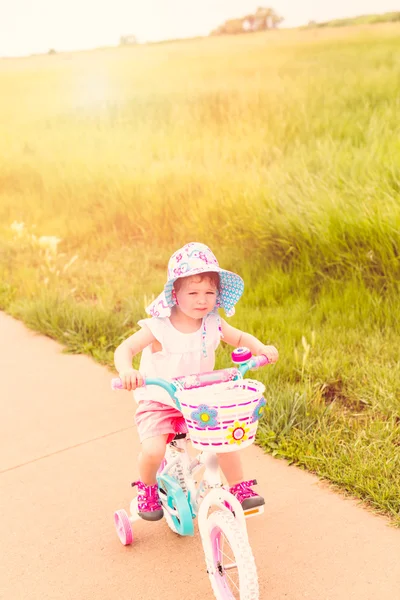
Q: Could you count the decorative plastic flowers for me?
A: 3